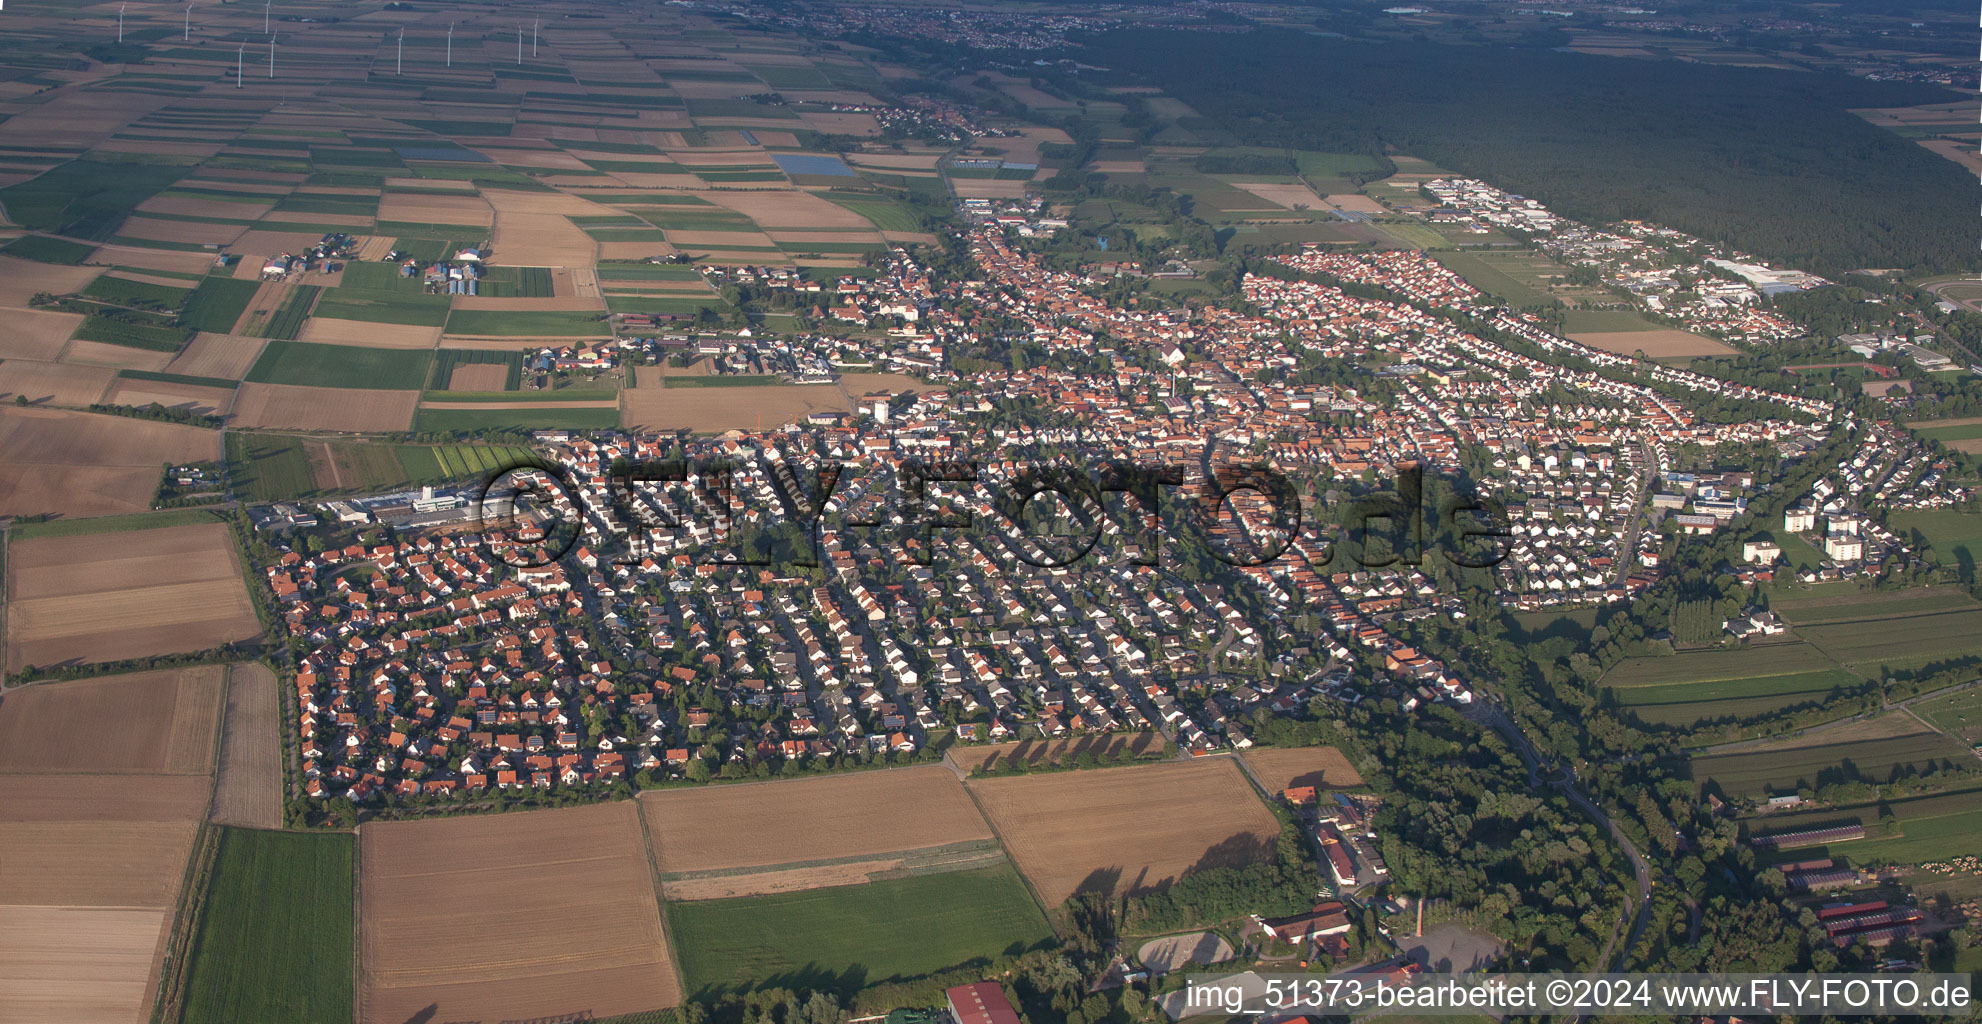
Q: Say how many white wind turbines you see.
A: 9